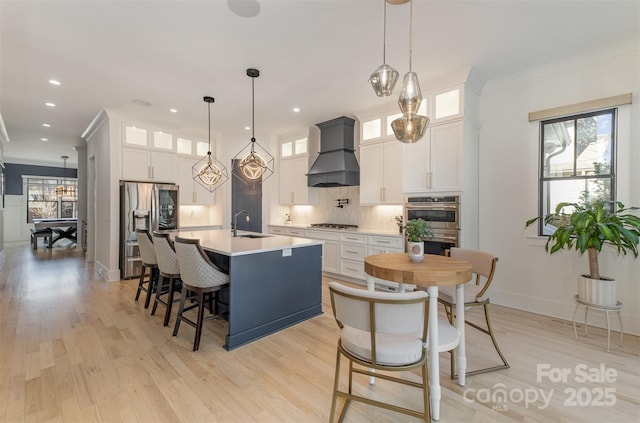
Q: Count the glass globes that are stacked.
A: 2